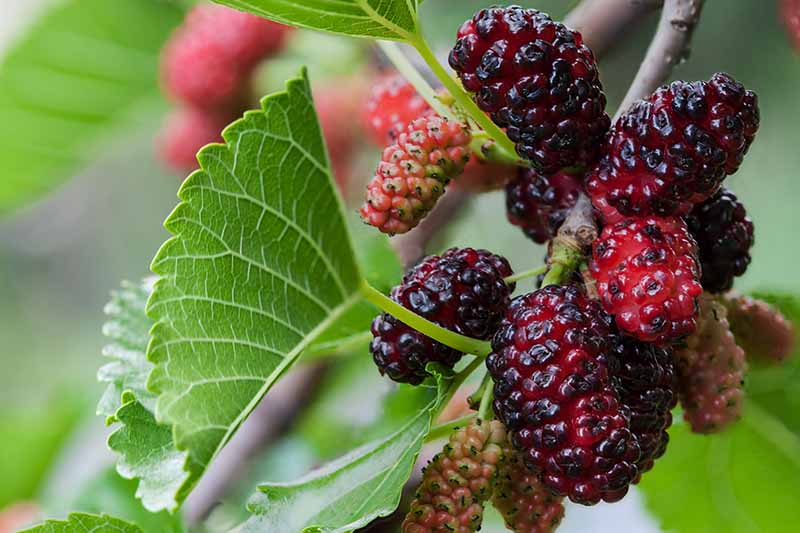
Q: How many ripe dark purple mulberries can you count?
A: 7